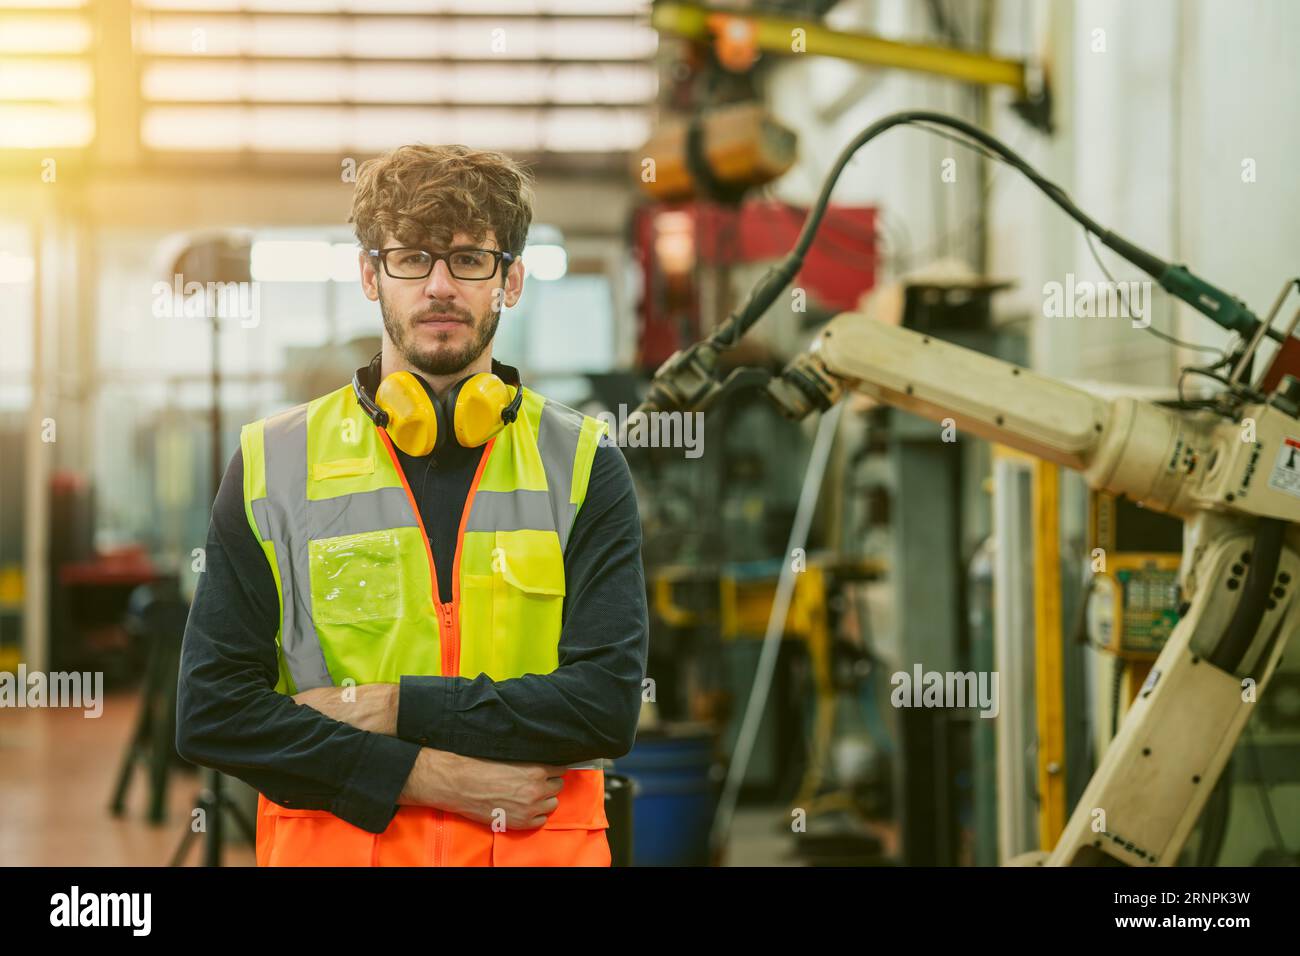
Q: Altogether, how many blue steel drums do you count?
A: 1